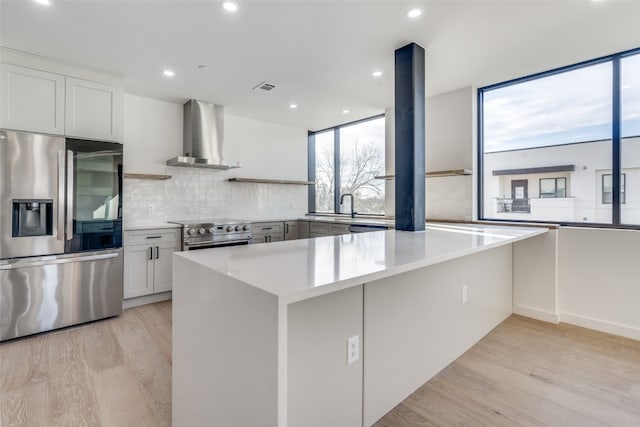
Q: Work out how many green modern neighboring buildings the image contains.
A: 0